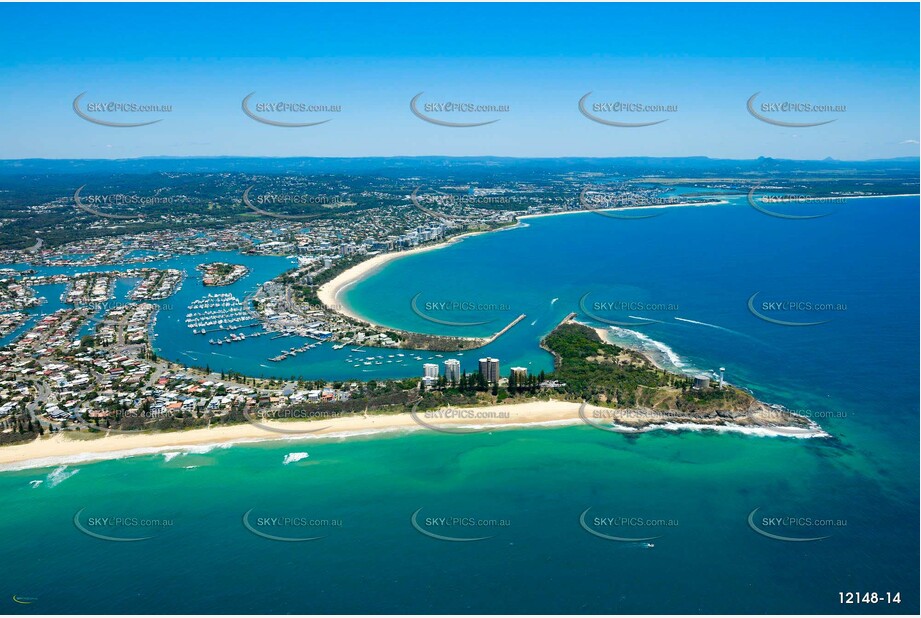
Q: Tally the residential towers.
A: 4